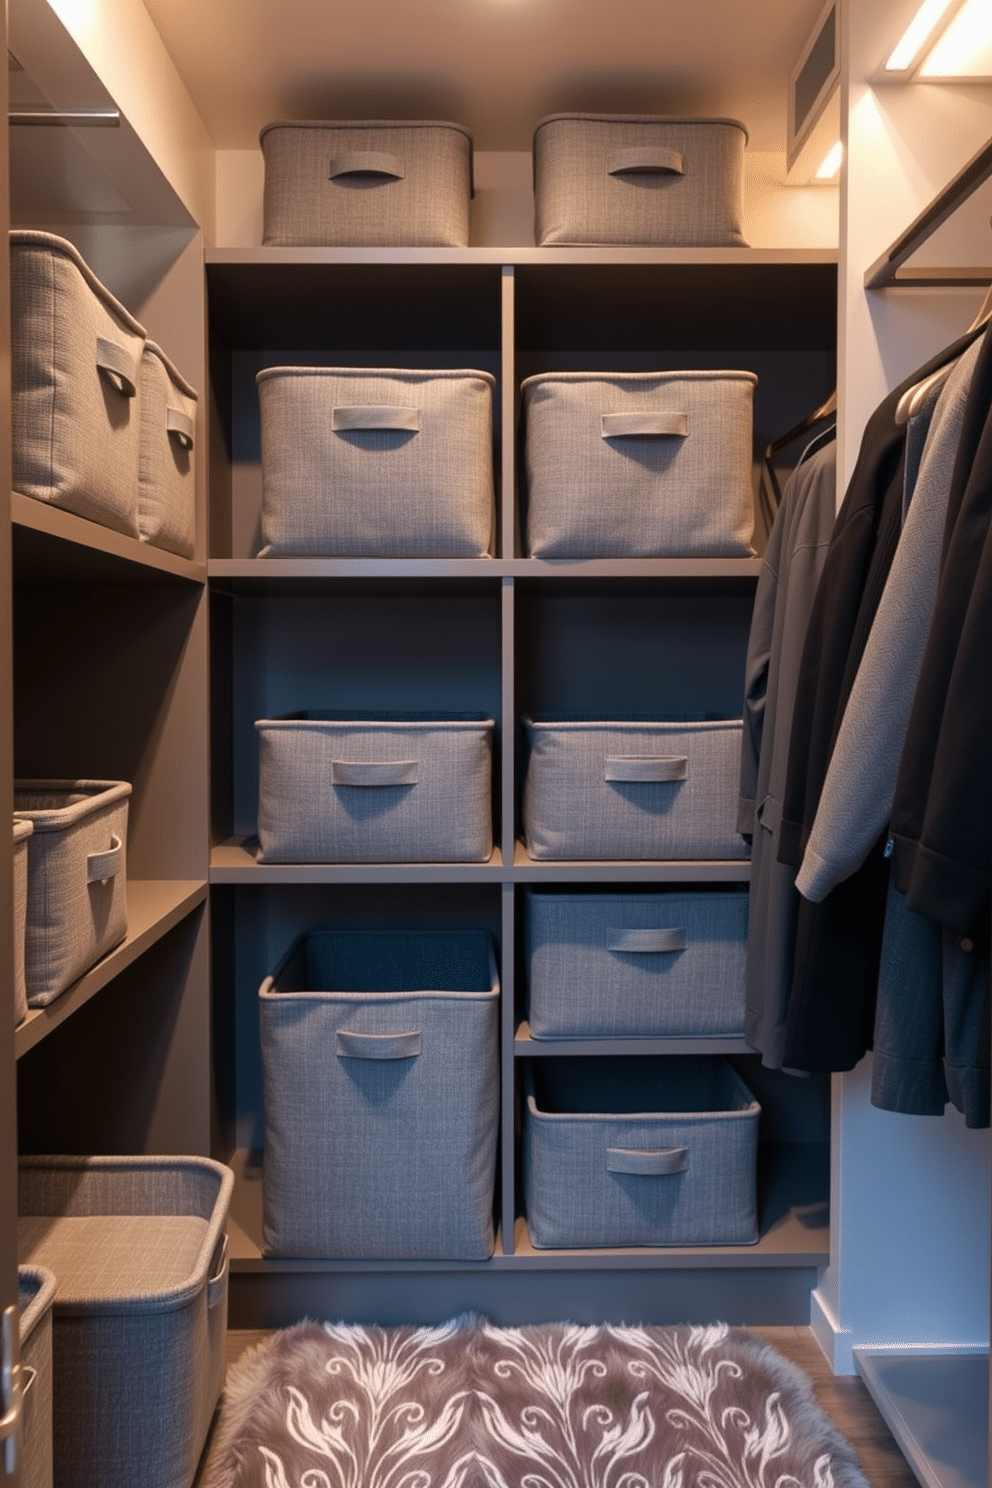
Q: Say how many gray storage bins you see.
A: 15